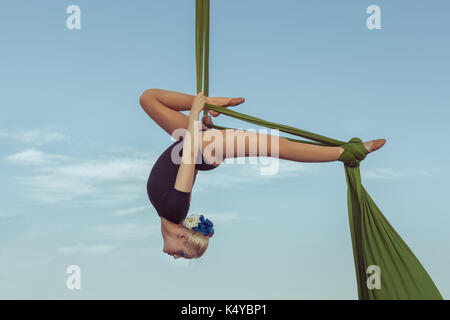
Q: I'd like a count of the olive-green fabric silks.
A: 2